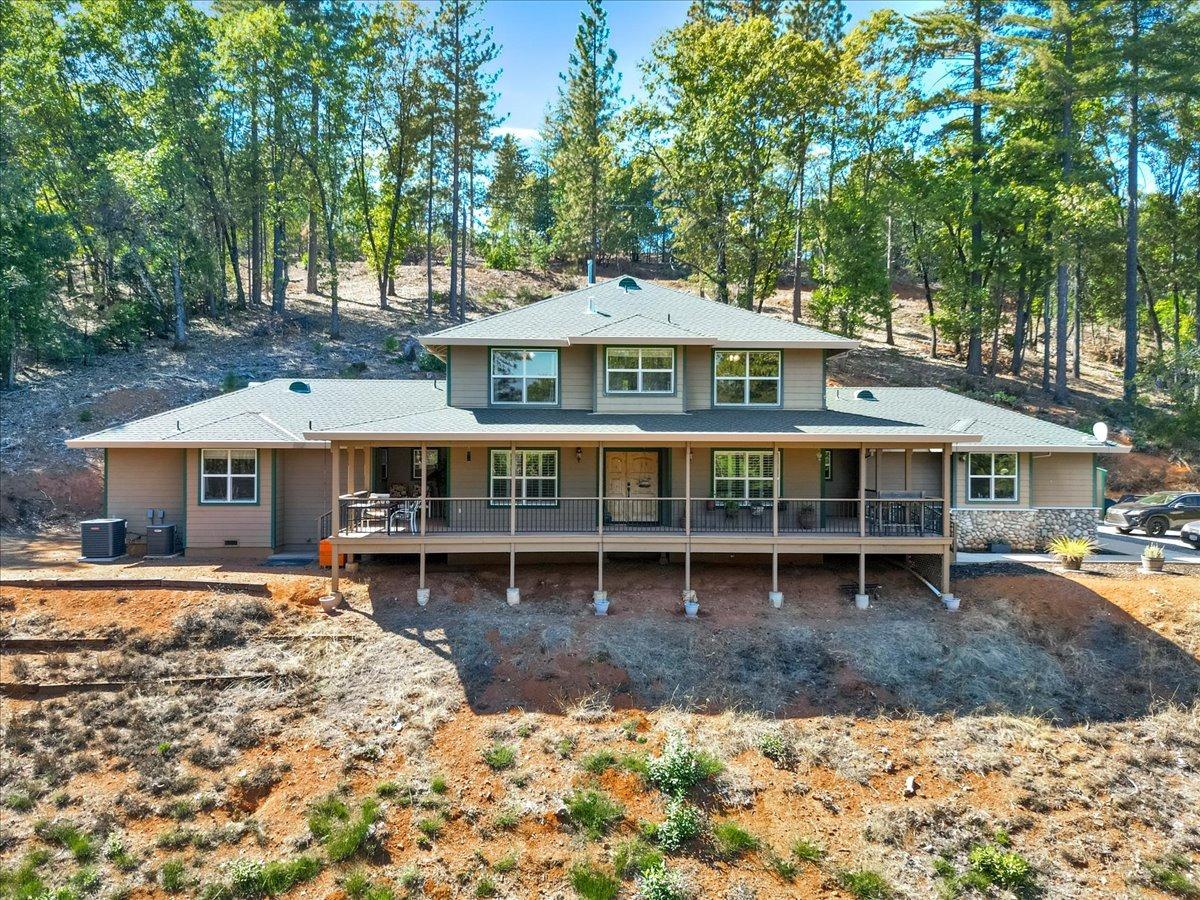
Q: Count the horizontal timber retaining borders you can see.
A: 3